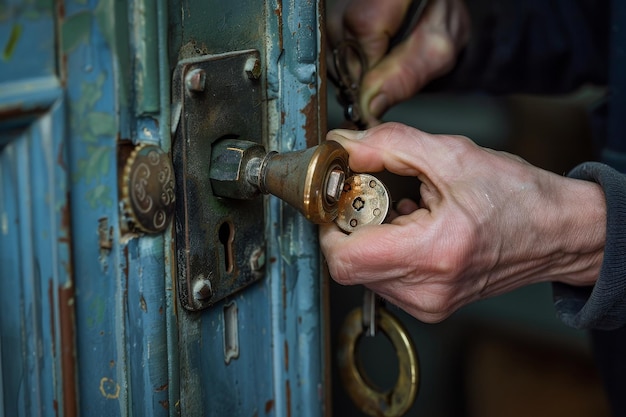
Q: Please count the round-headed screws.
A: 4